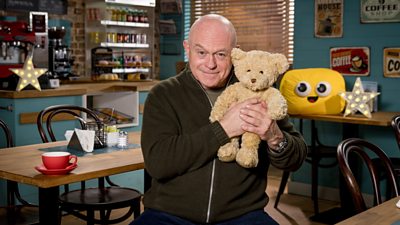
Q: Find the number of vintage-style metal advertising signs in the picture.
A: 4